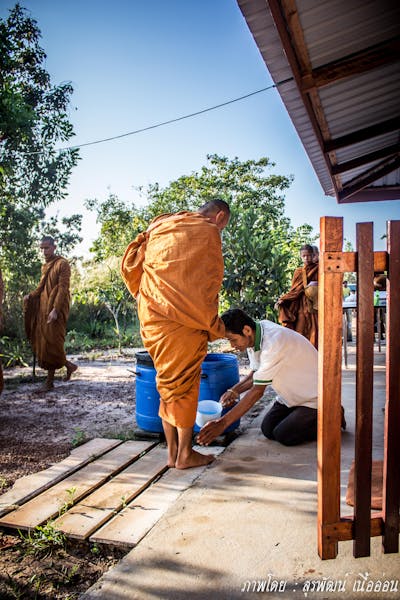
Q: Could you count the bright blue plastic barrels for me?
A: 2